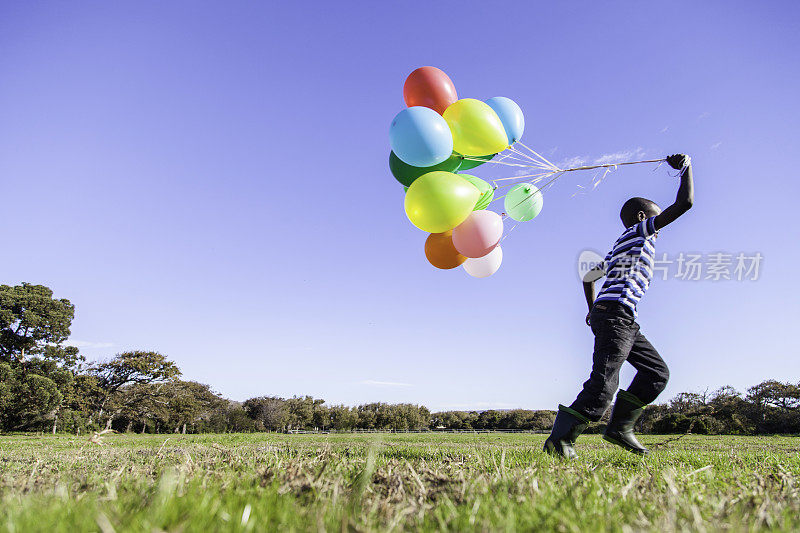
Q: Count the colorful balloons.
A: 12